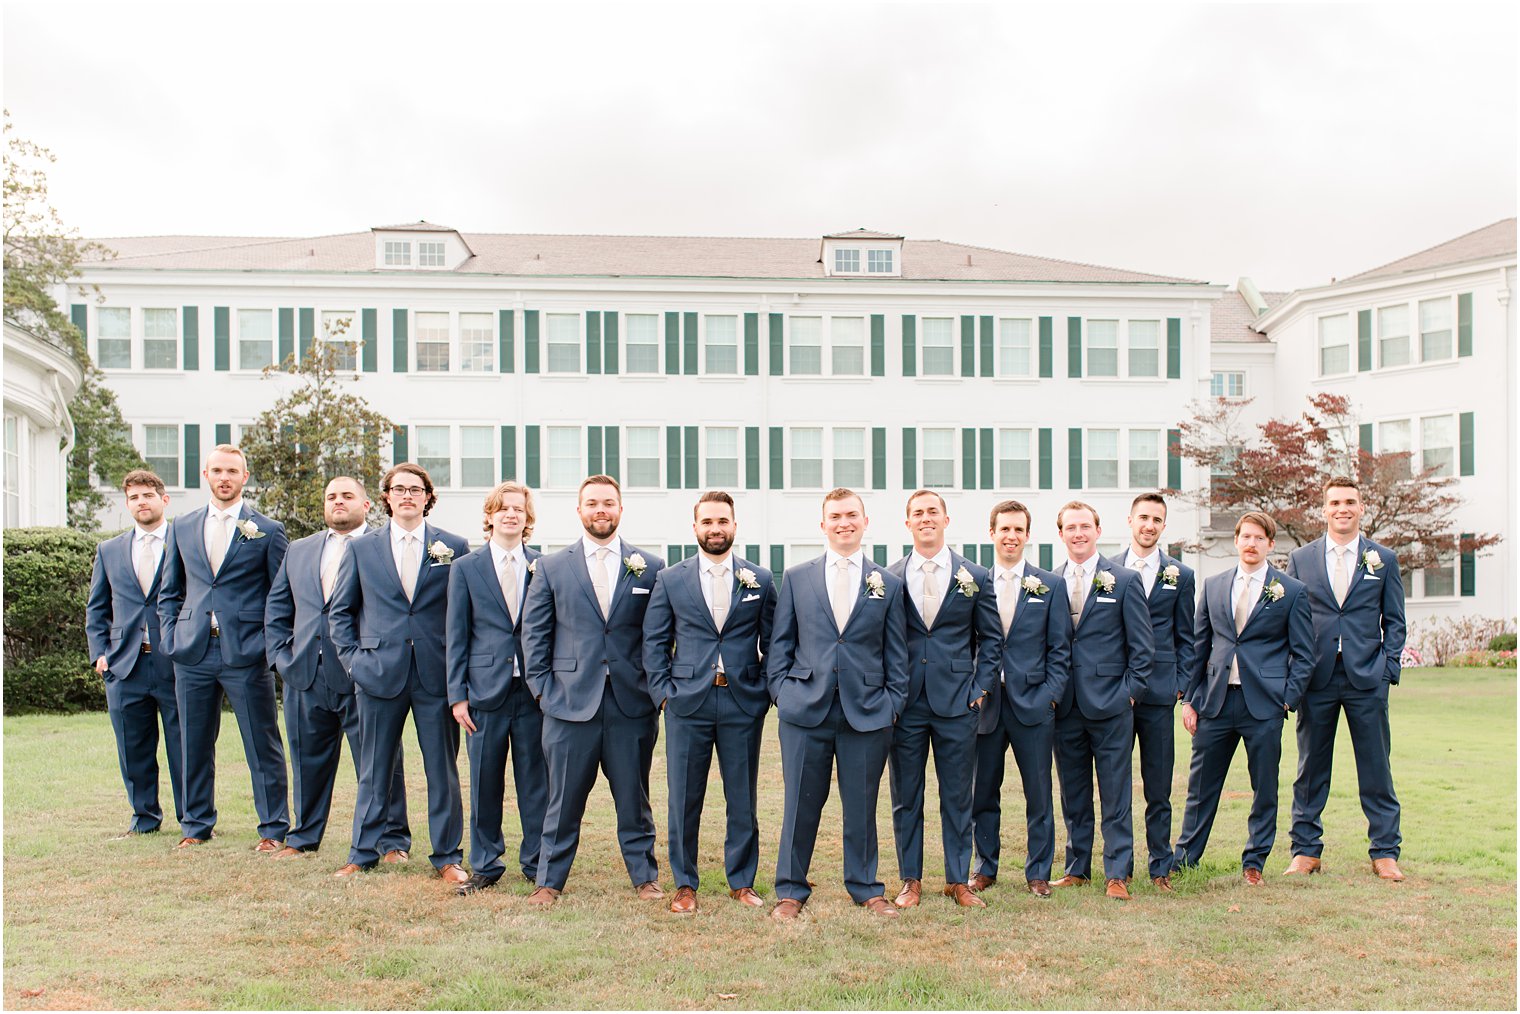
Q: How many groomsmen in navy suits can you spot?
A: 14